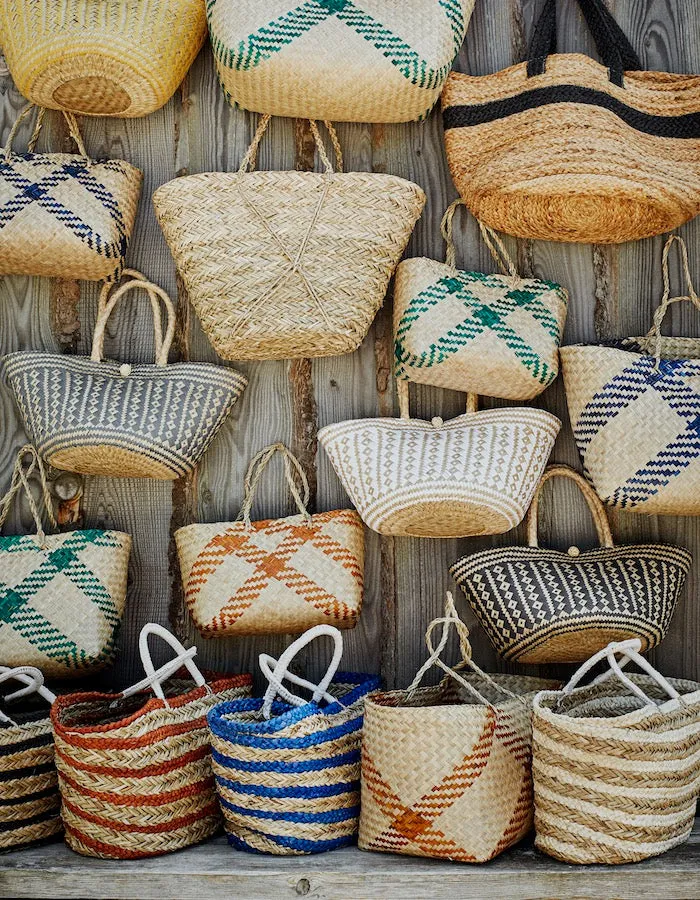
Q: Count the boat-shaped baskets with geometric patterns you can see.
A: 3